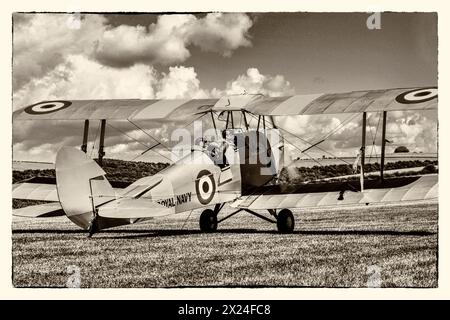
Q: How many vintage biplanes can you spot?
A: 1